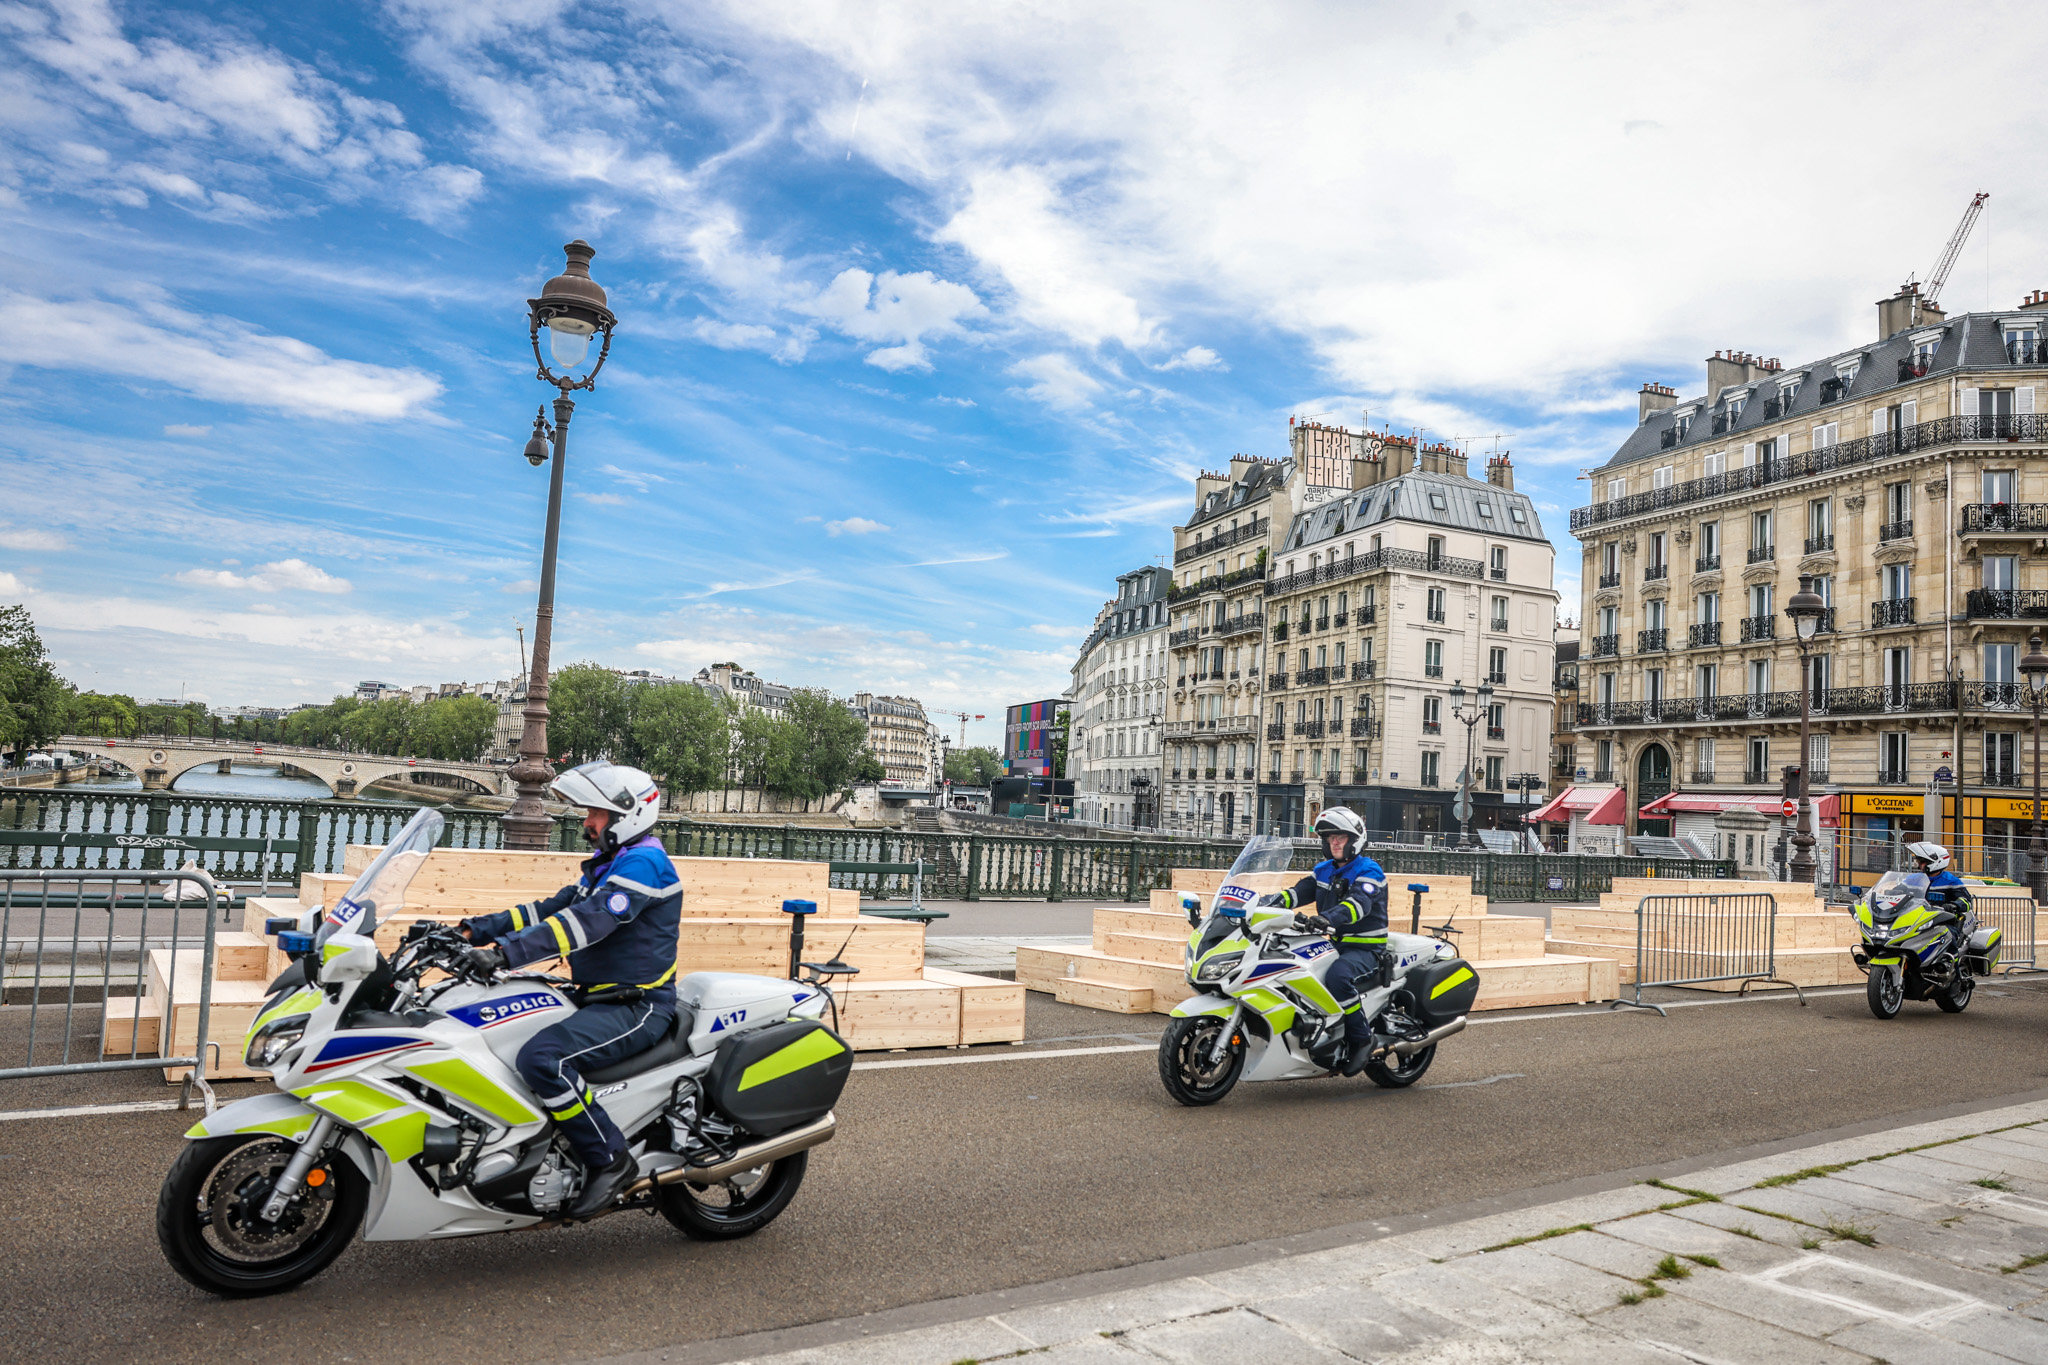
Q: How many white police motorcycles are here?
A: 2